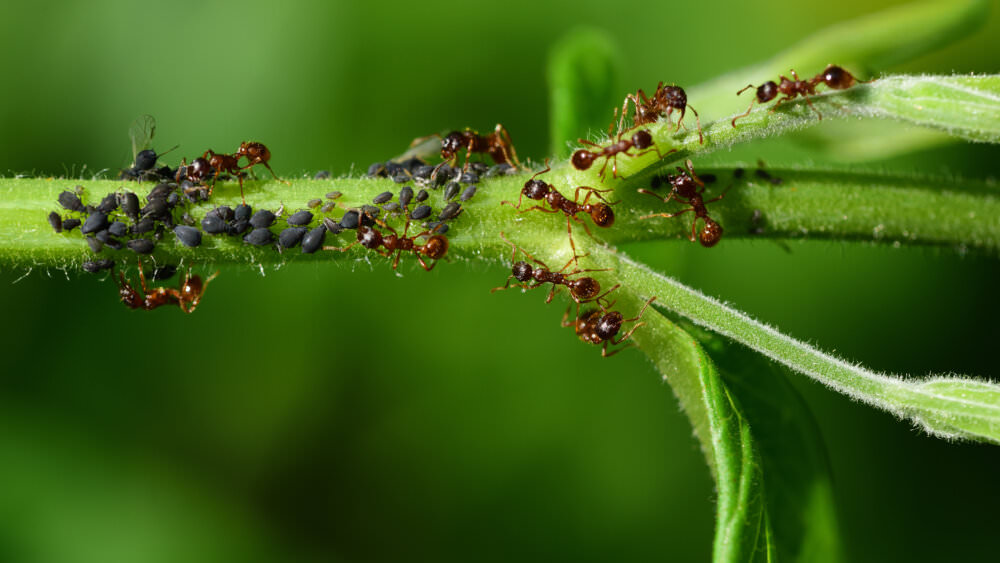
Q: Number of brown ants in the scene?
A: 11